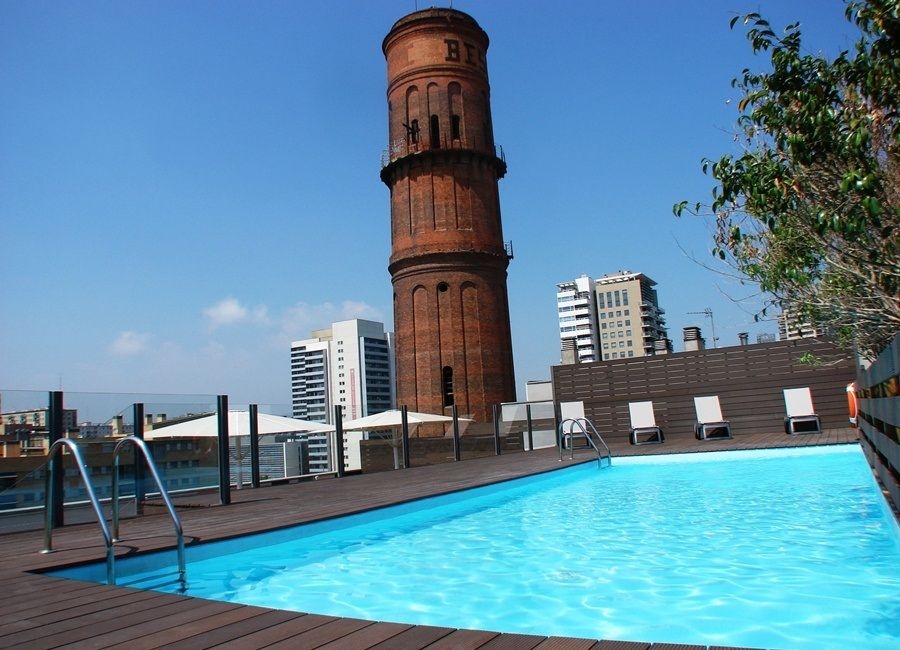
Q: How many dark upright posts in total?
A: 9